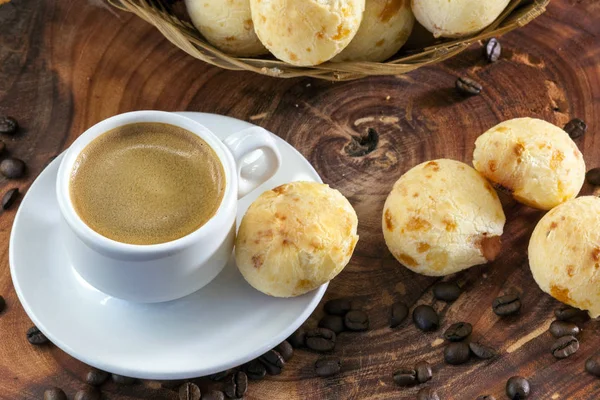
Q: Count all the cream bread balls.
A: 8